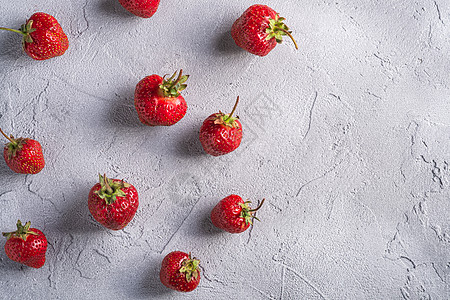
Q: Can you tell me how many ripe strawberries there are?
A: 10